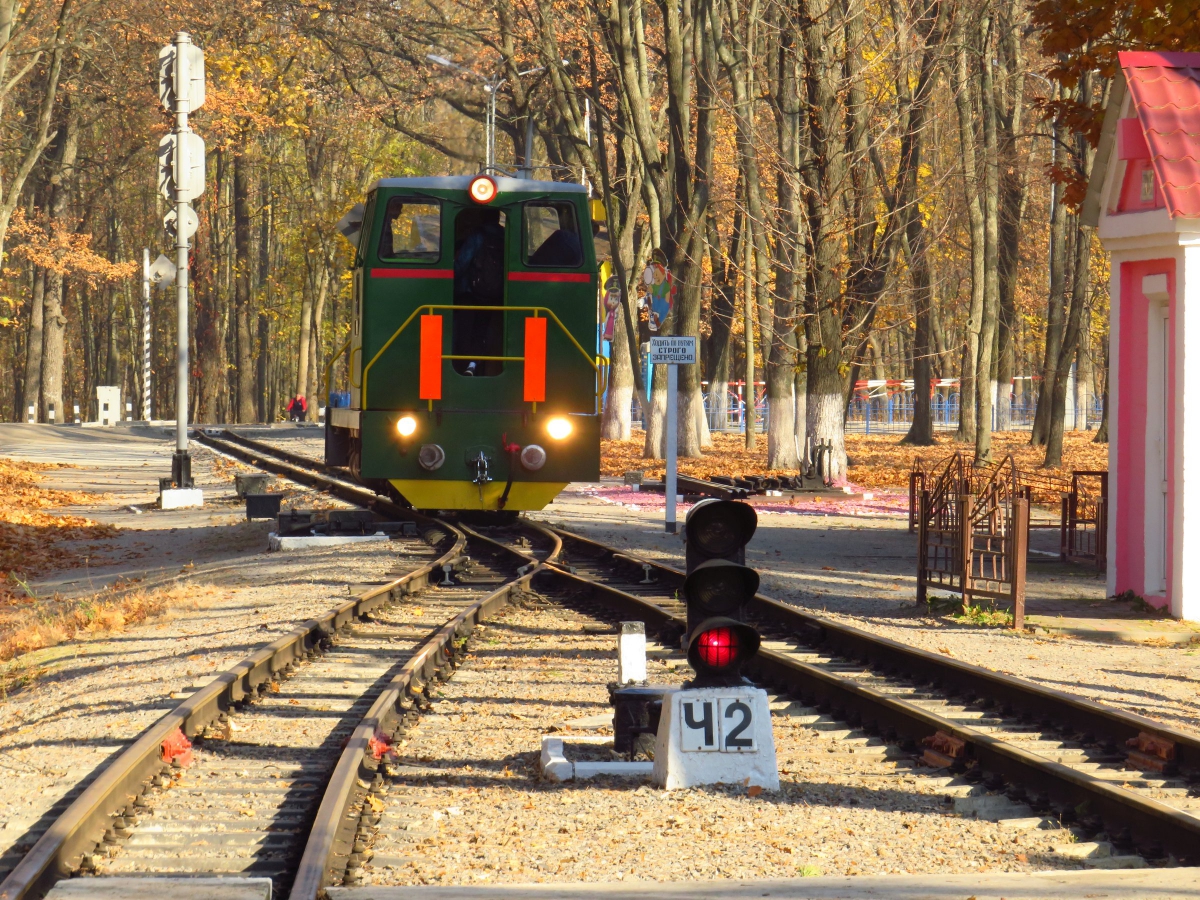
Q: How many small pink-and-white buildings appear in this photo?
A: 1